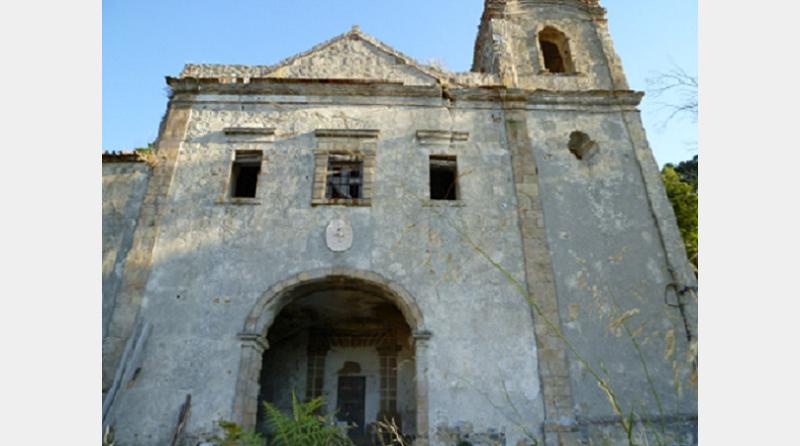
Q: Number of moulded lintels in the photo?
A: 3